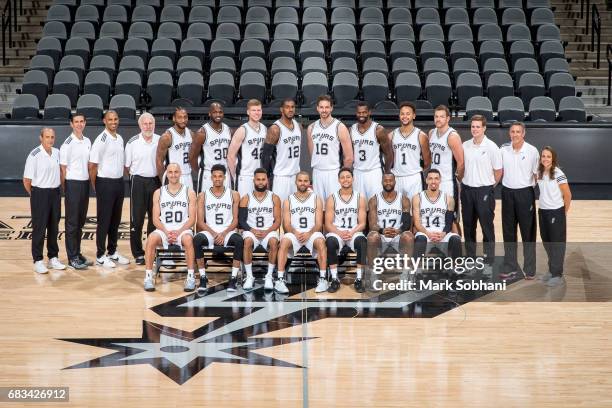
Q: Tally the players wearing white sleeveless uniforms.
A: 15